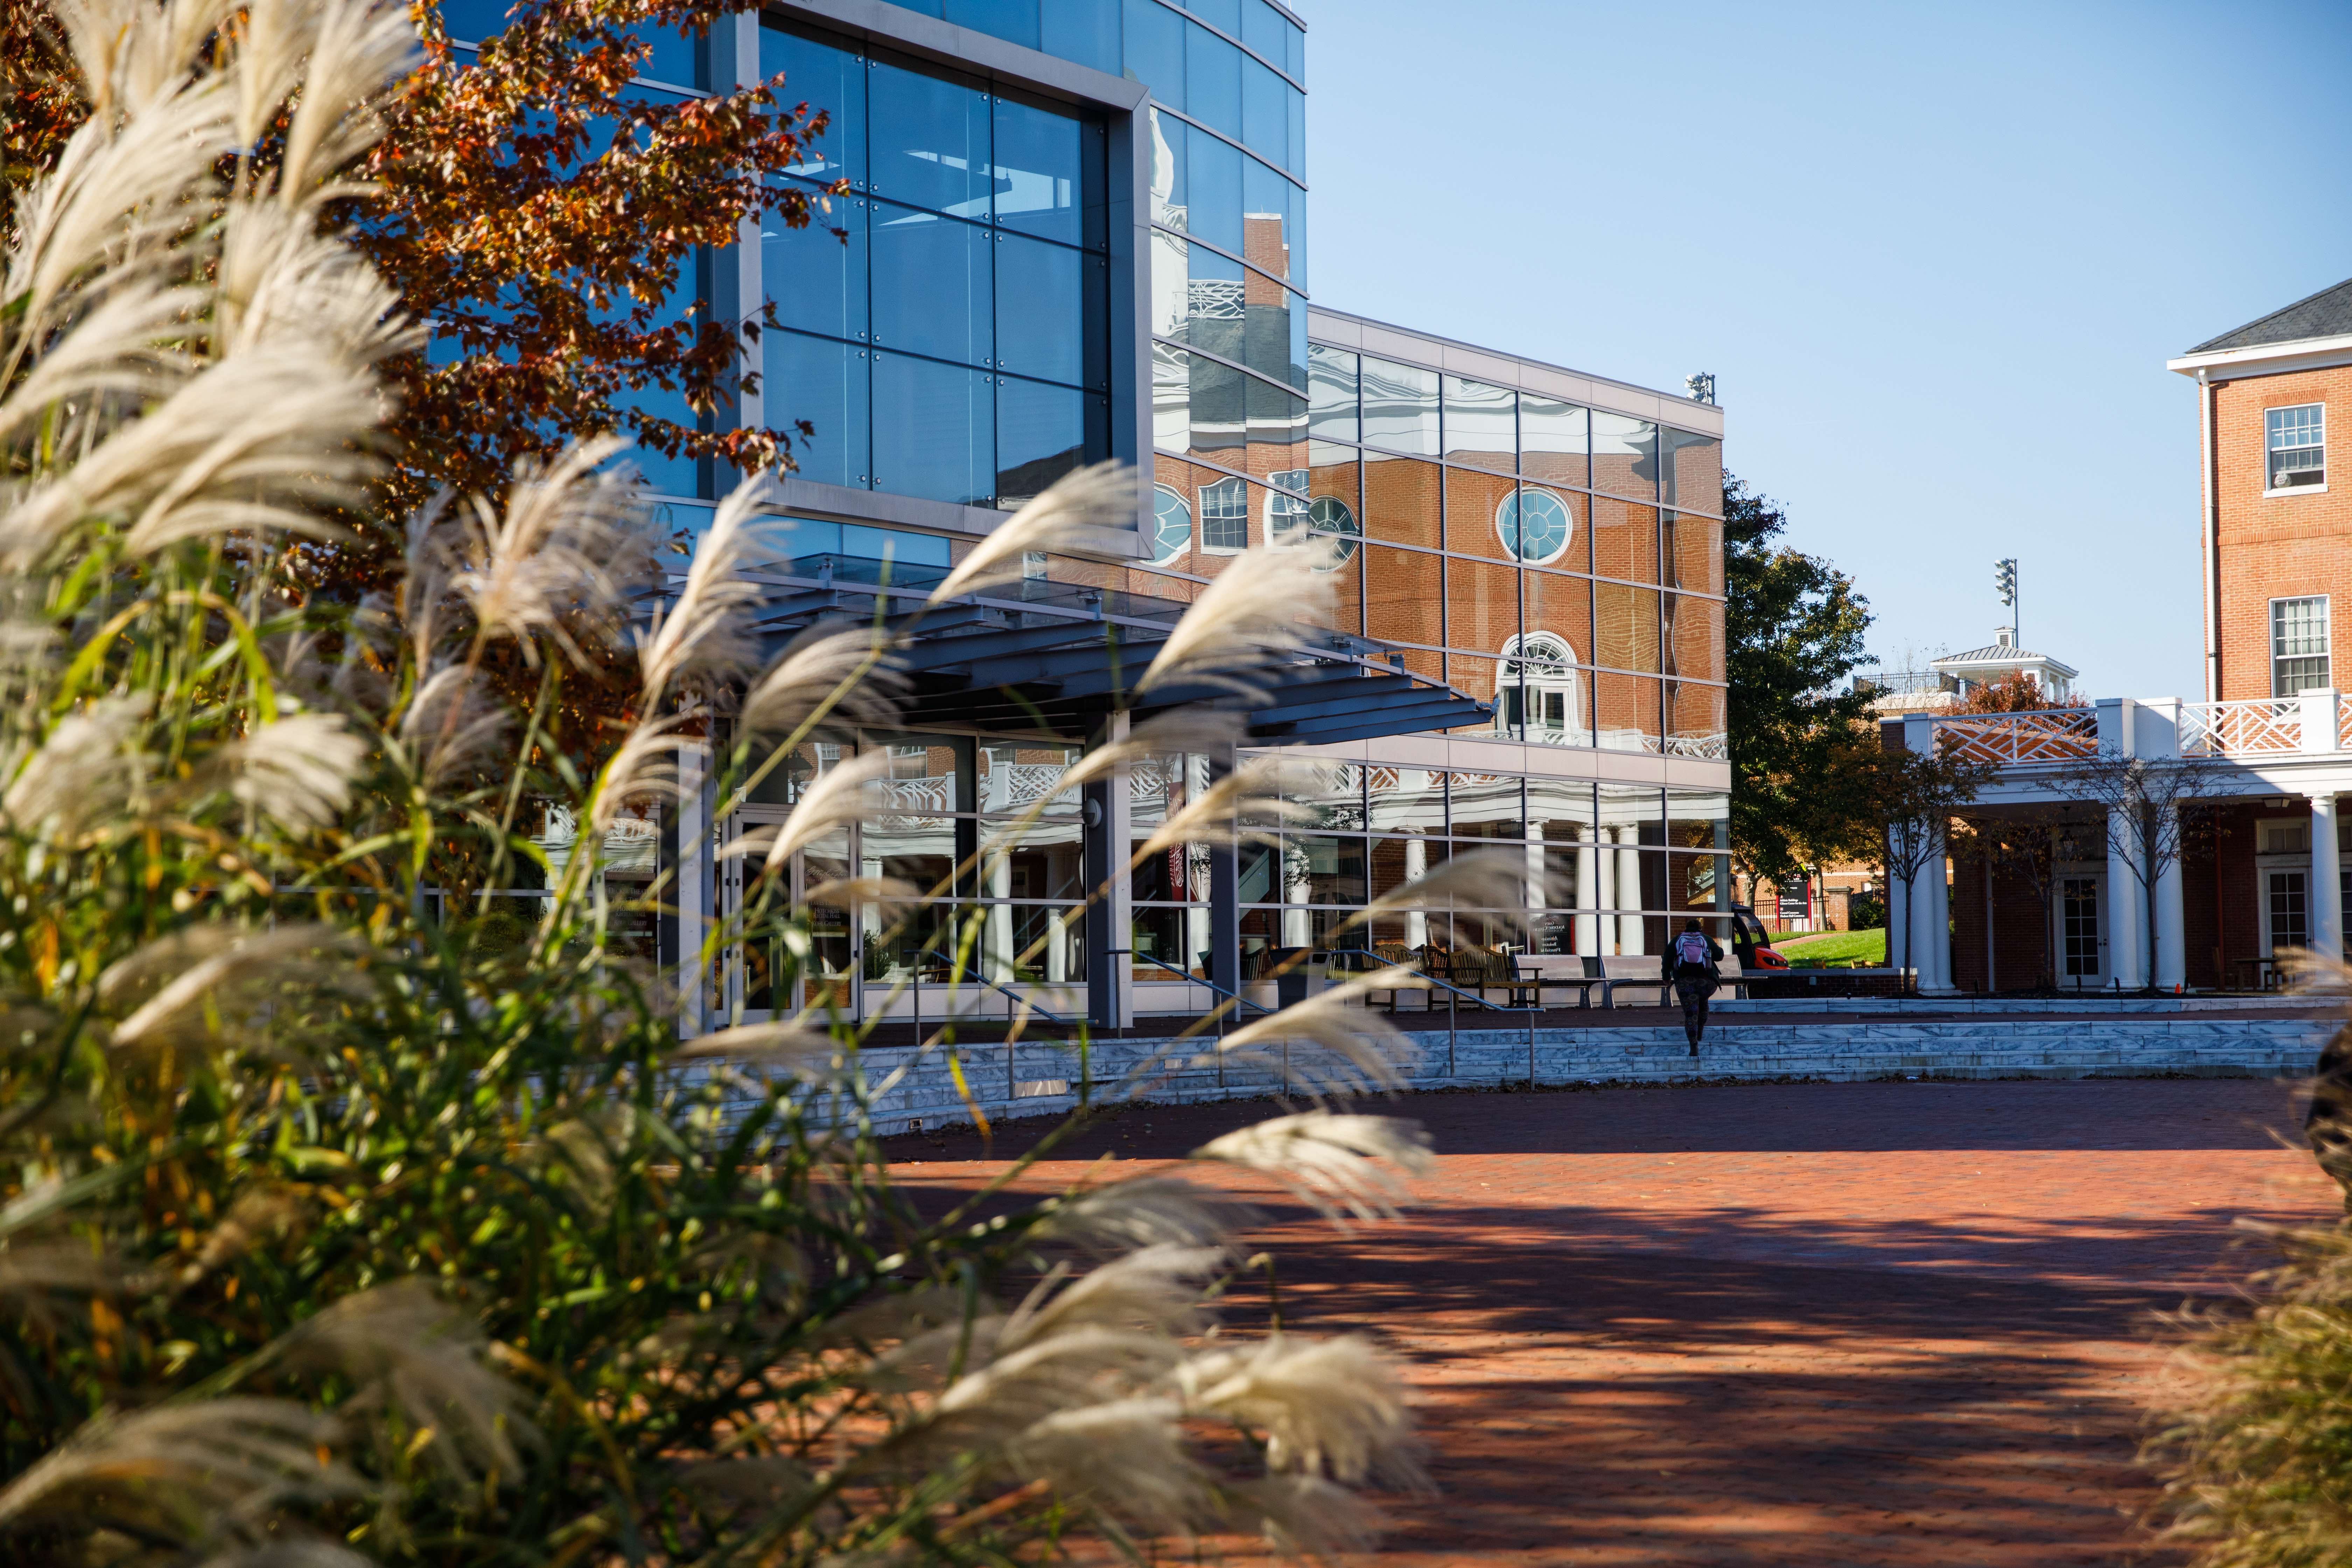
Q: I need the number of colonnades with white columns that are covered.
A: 1